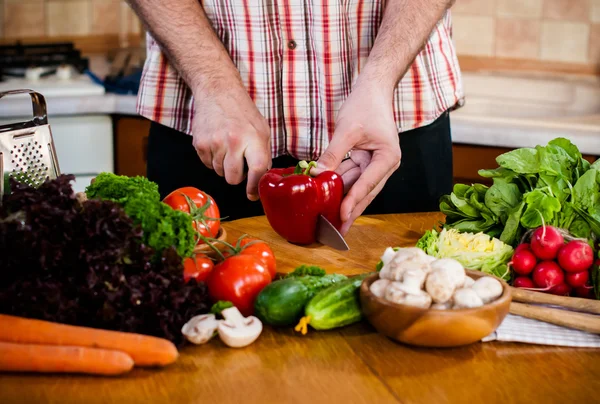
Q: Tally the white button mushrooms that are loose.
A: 2